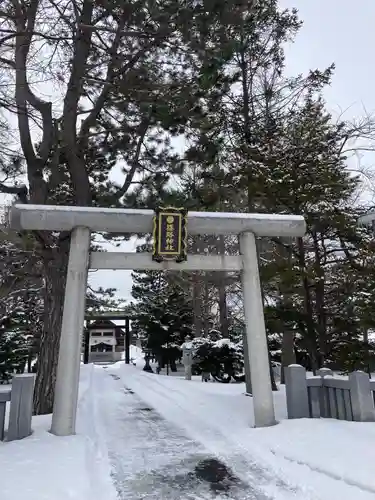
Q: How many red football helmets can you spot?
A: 0